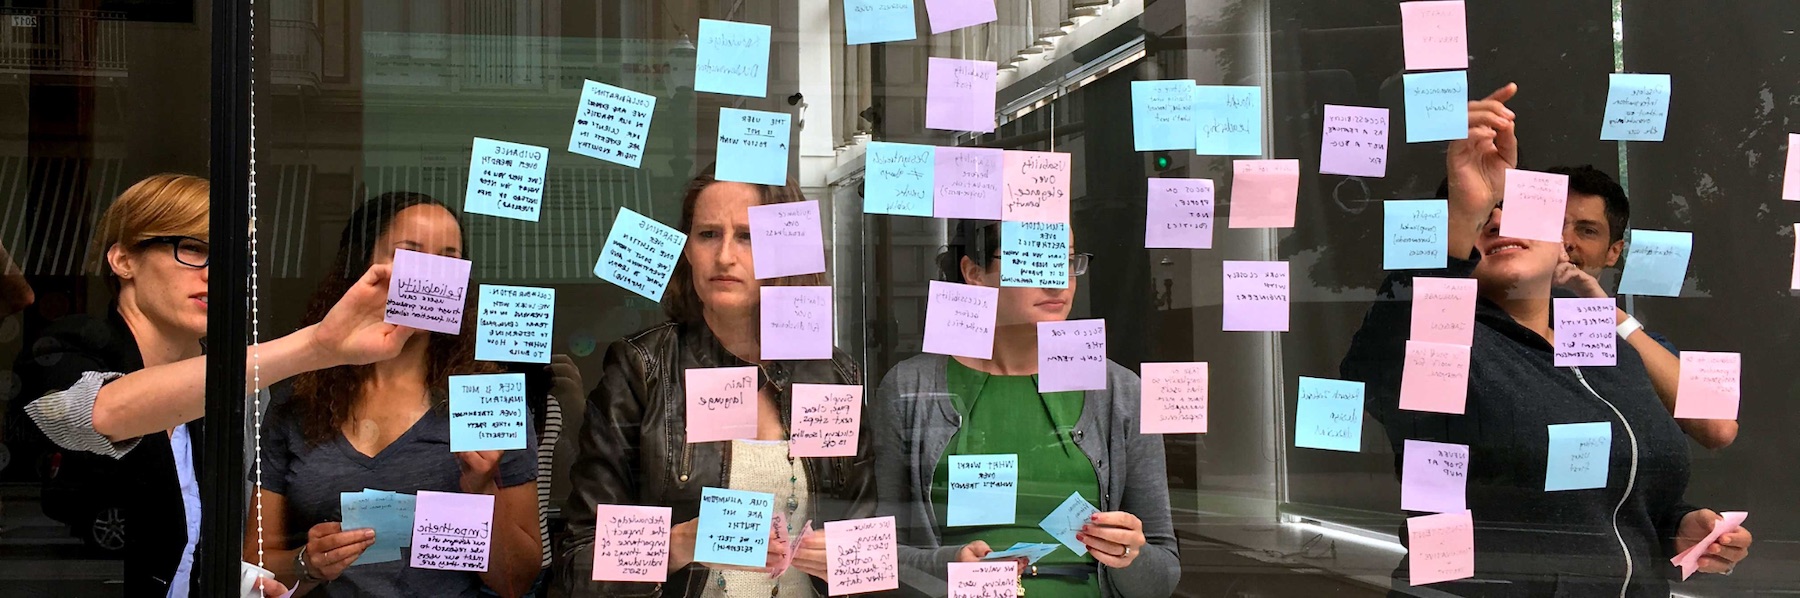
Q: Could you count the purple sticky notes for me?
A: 14